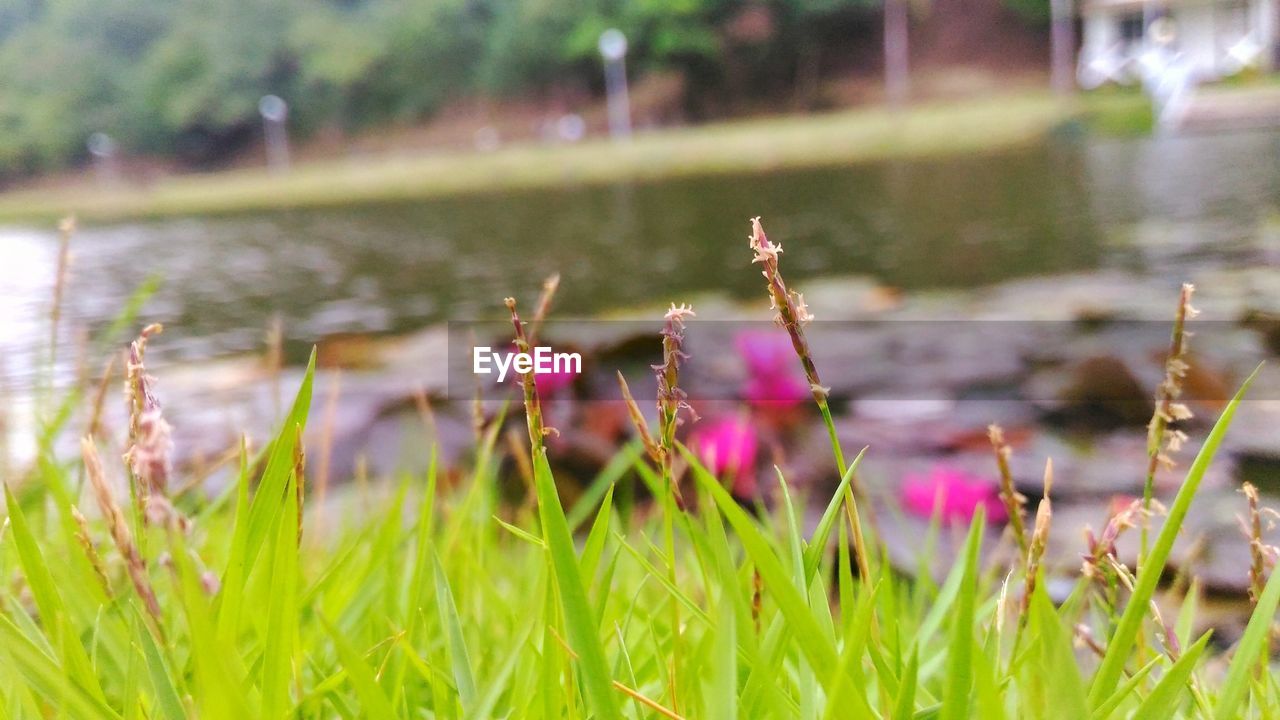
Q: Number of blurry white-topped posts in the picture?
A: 3